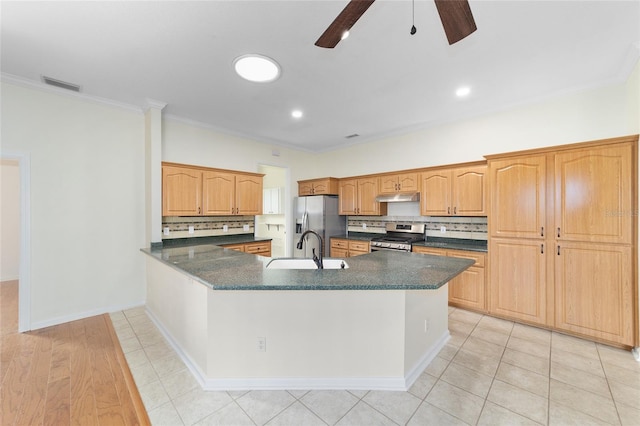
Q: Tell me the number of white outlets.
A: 8